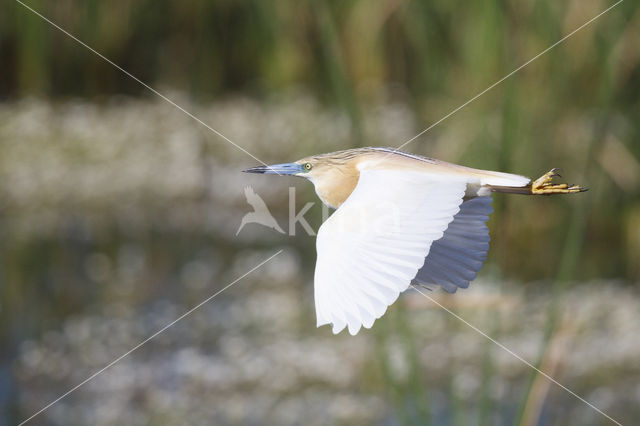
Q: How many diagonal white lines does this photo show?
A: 4